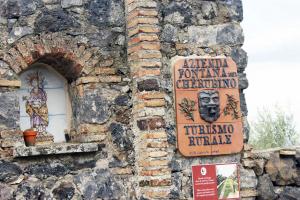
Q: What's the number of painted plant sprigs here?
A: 2